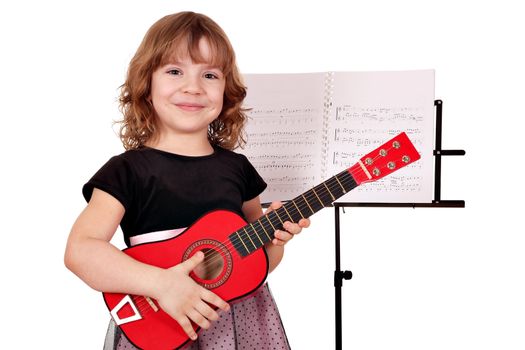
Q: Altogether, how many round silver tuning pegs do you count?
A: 6